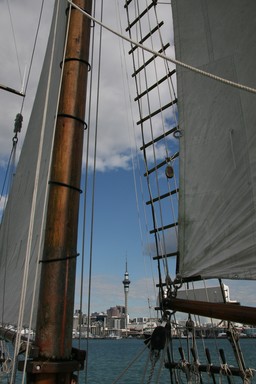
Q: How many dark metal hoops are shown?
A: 5